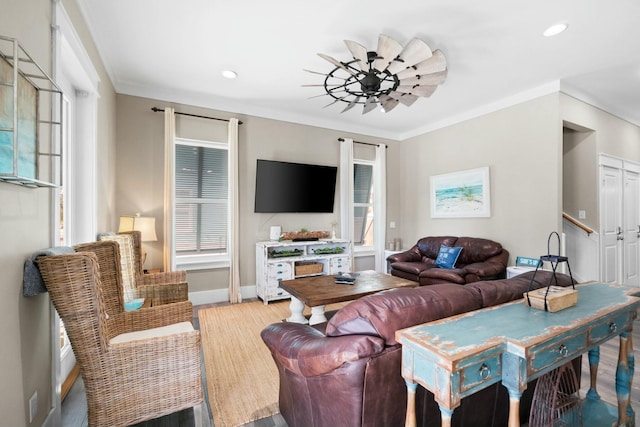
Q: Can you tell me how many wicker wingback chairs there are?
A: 2